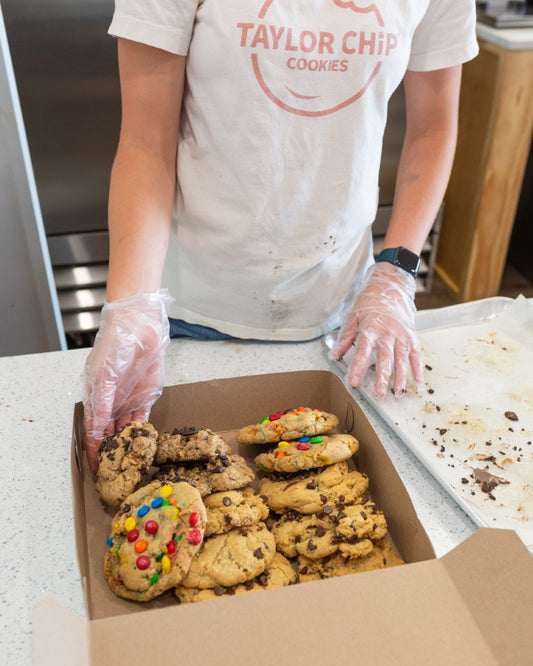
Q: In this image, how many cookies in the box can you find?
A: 12